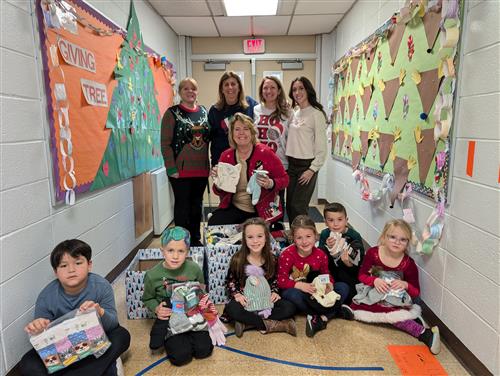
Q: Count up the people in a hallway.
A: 11